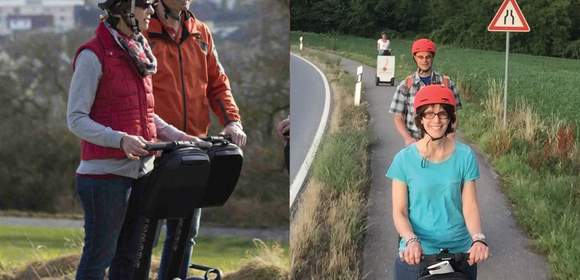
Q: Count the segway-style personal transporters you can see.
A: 4